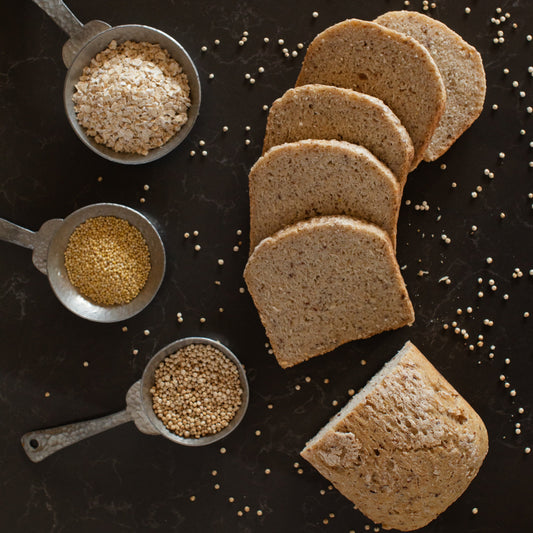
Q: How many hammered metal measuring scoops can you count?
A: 3